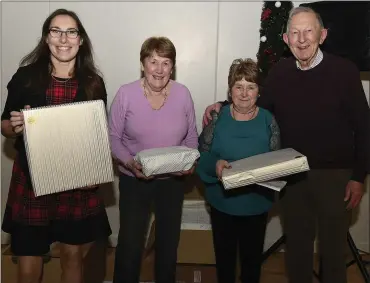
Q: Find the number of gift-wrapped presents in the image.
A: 3